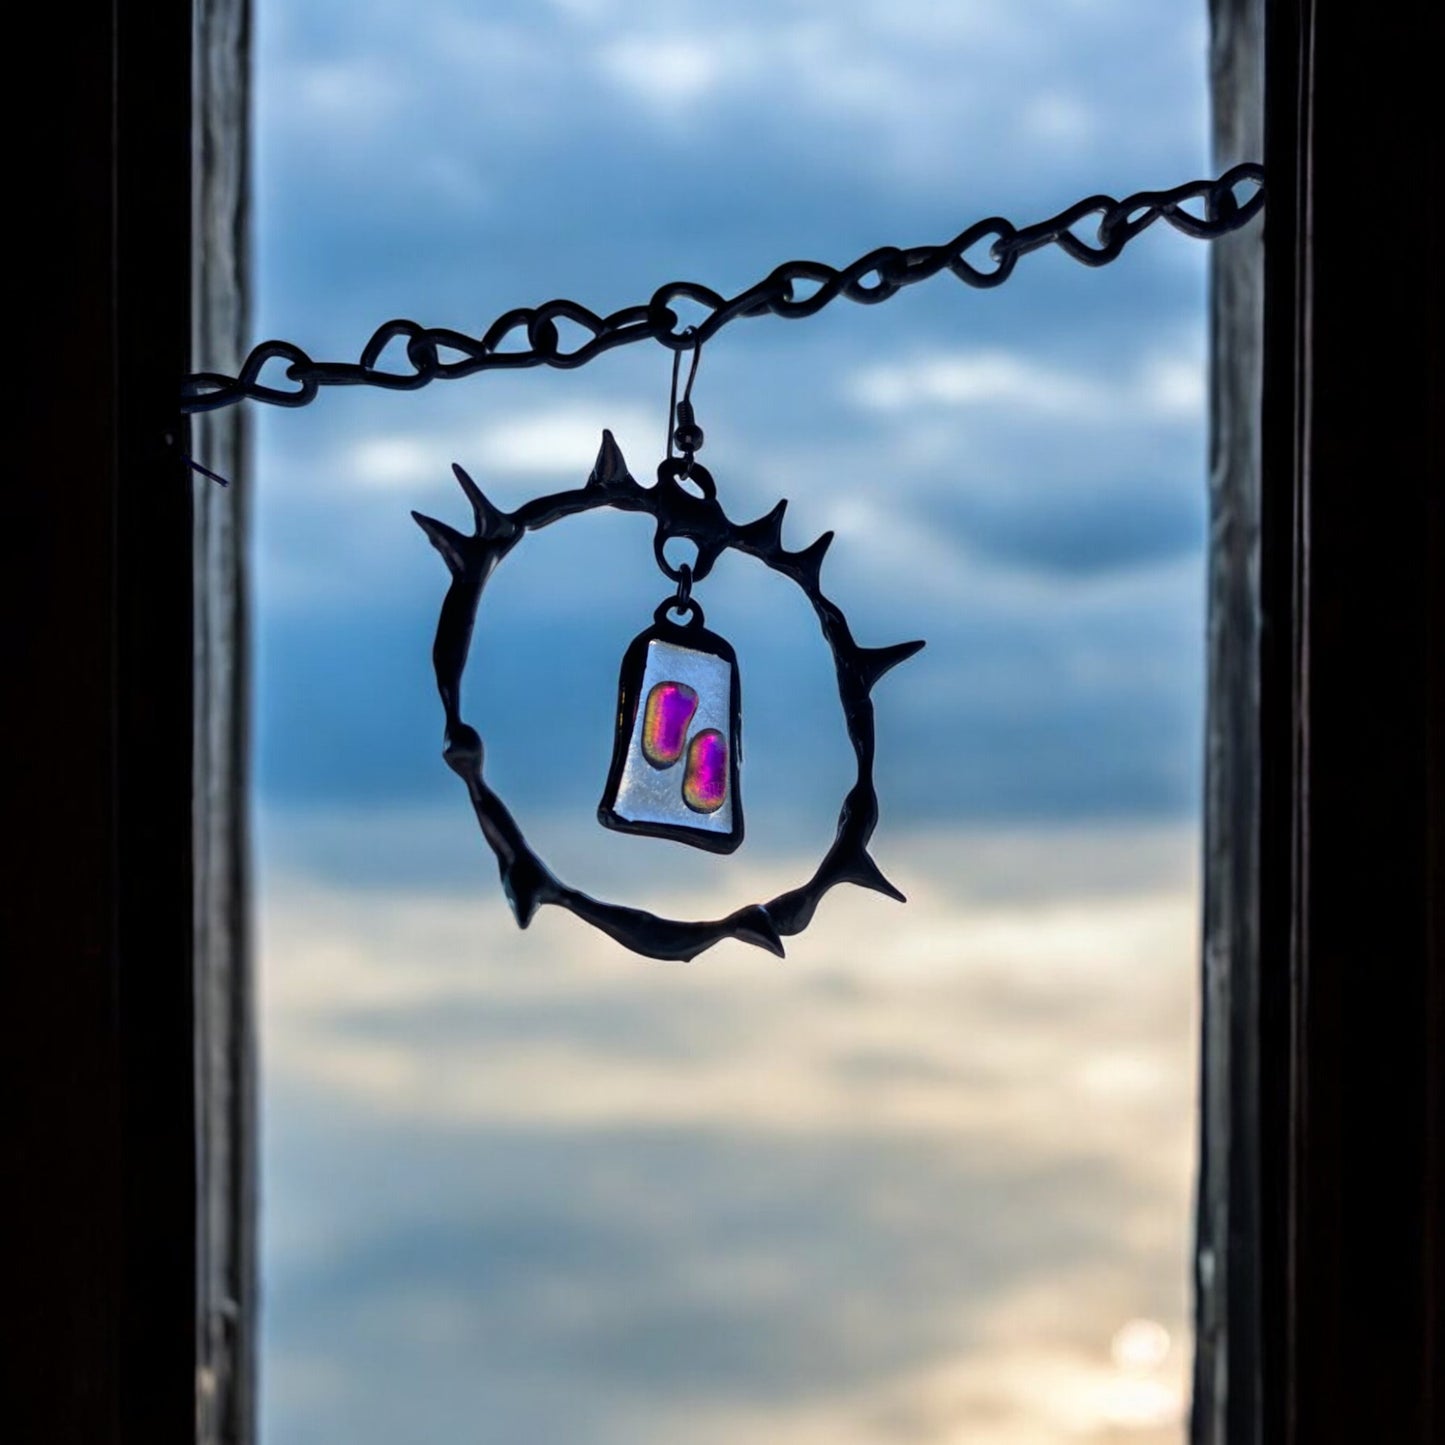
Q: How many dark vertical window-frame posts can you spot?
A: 2